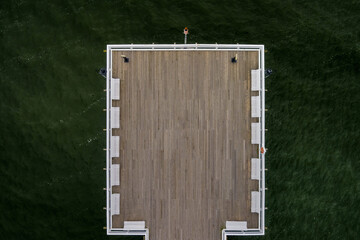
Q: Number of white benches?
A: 12